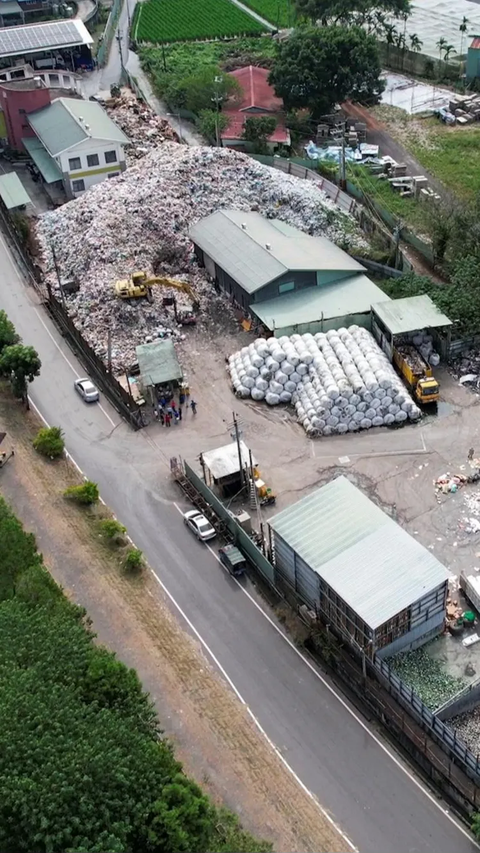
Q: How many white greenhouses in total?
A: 1